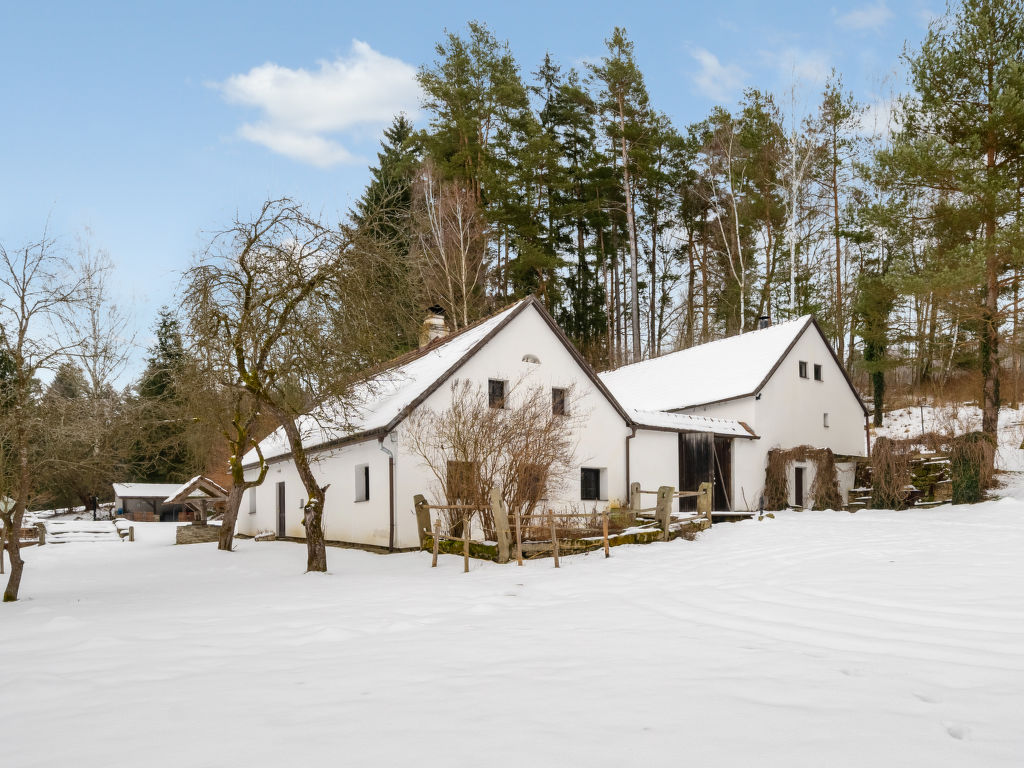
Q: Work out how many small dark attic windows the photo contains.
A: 4